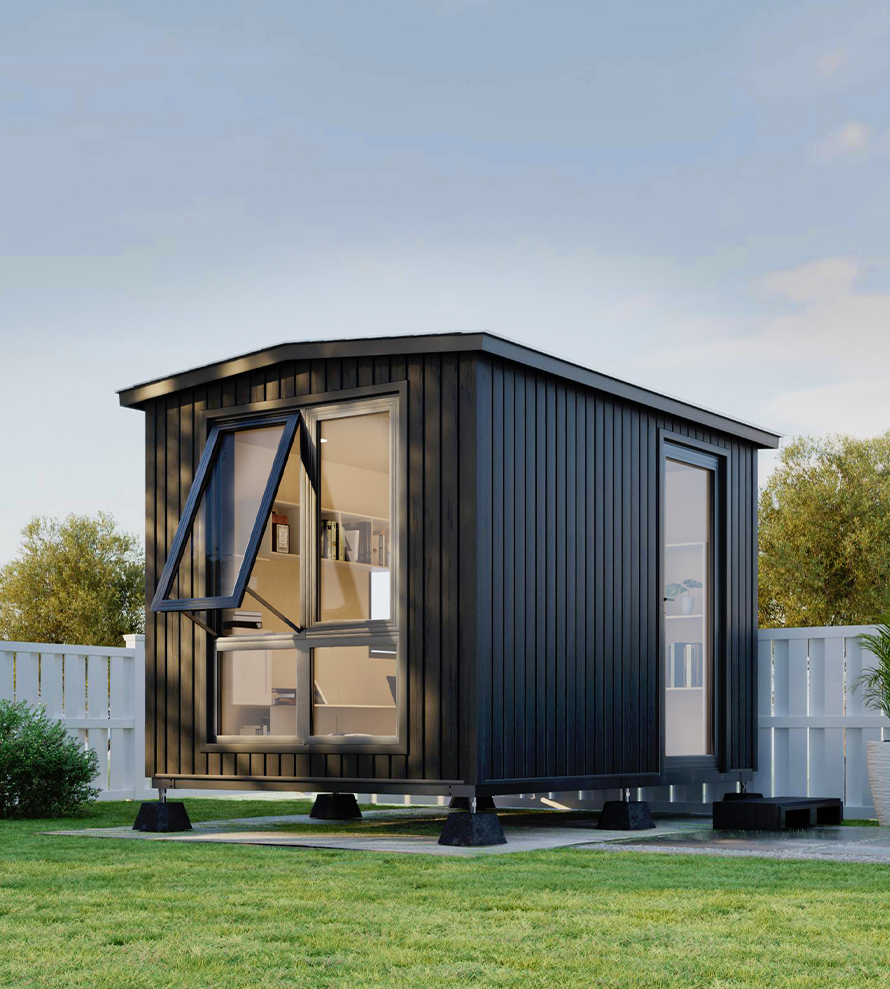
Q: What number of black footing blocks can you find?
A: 6